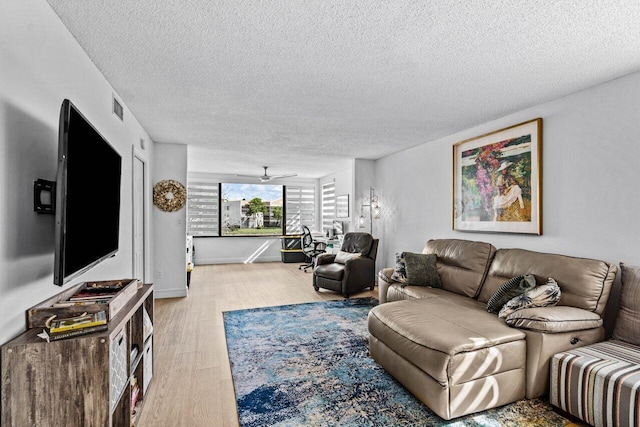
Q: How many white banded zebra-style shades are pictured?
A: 3